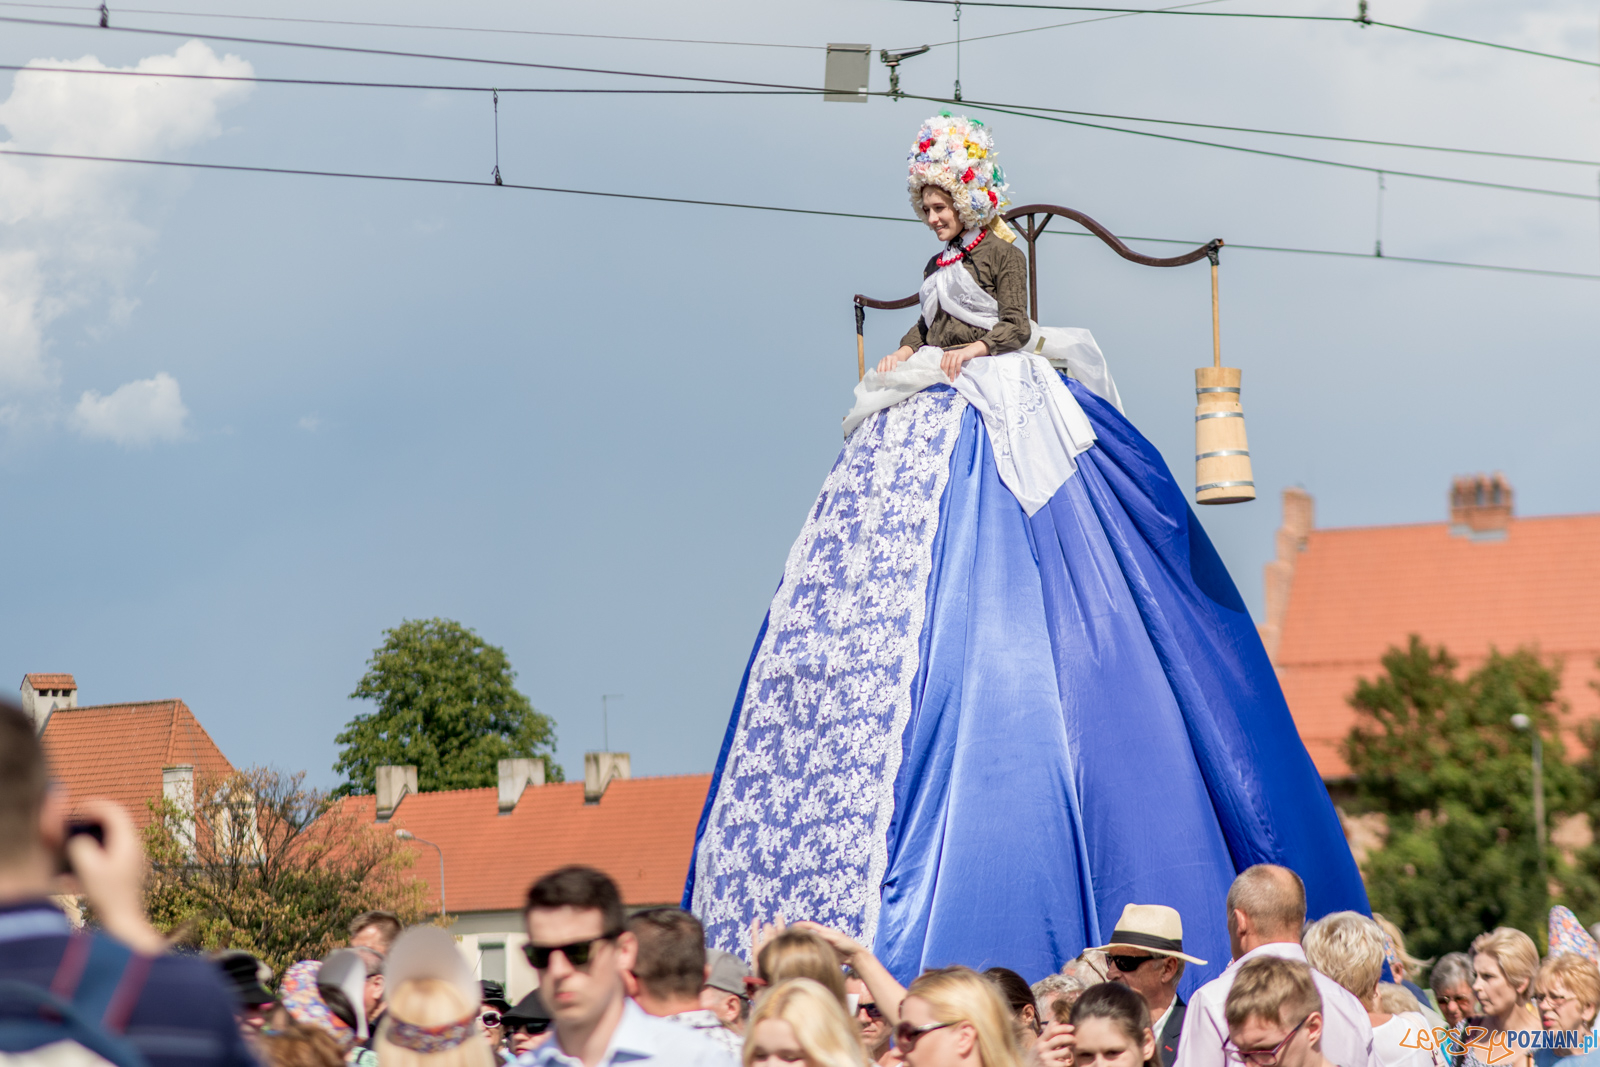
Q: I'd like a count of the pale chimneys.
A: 5